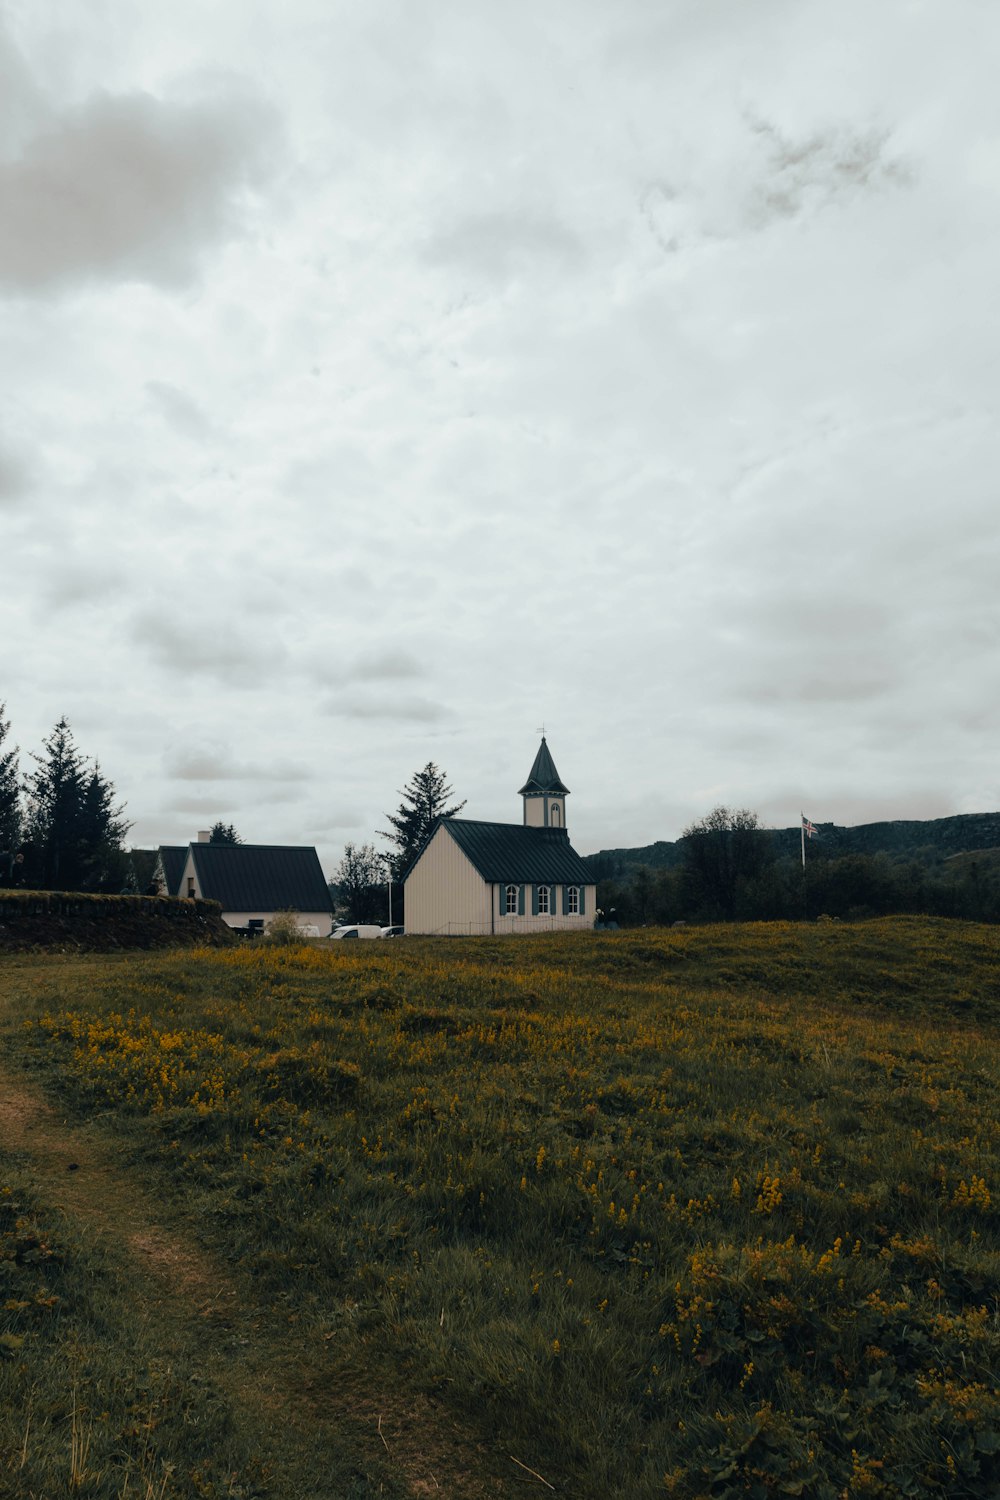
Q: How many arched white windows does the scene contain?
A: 3